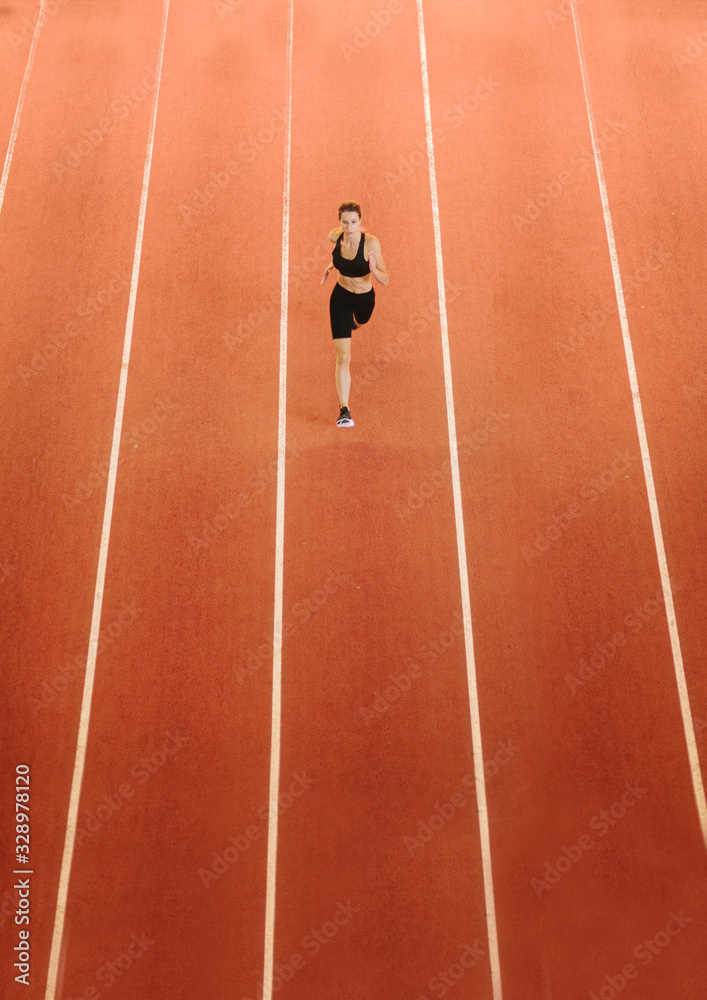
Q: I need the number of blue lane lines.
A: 0